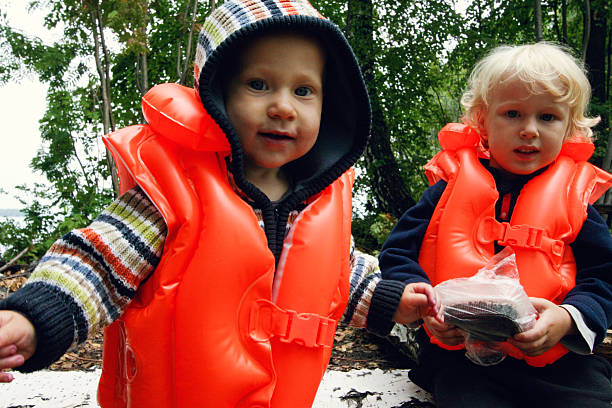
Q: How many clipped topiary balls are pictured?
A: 0